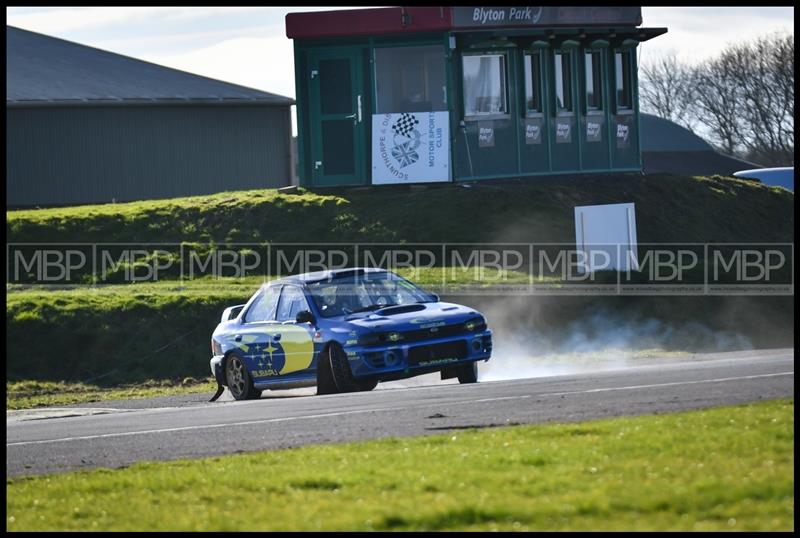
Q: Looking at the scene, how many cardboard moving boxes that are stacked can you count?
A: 0